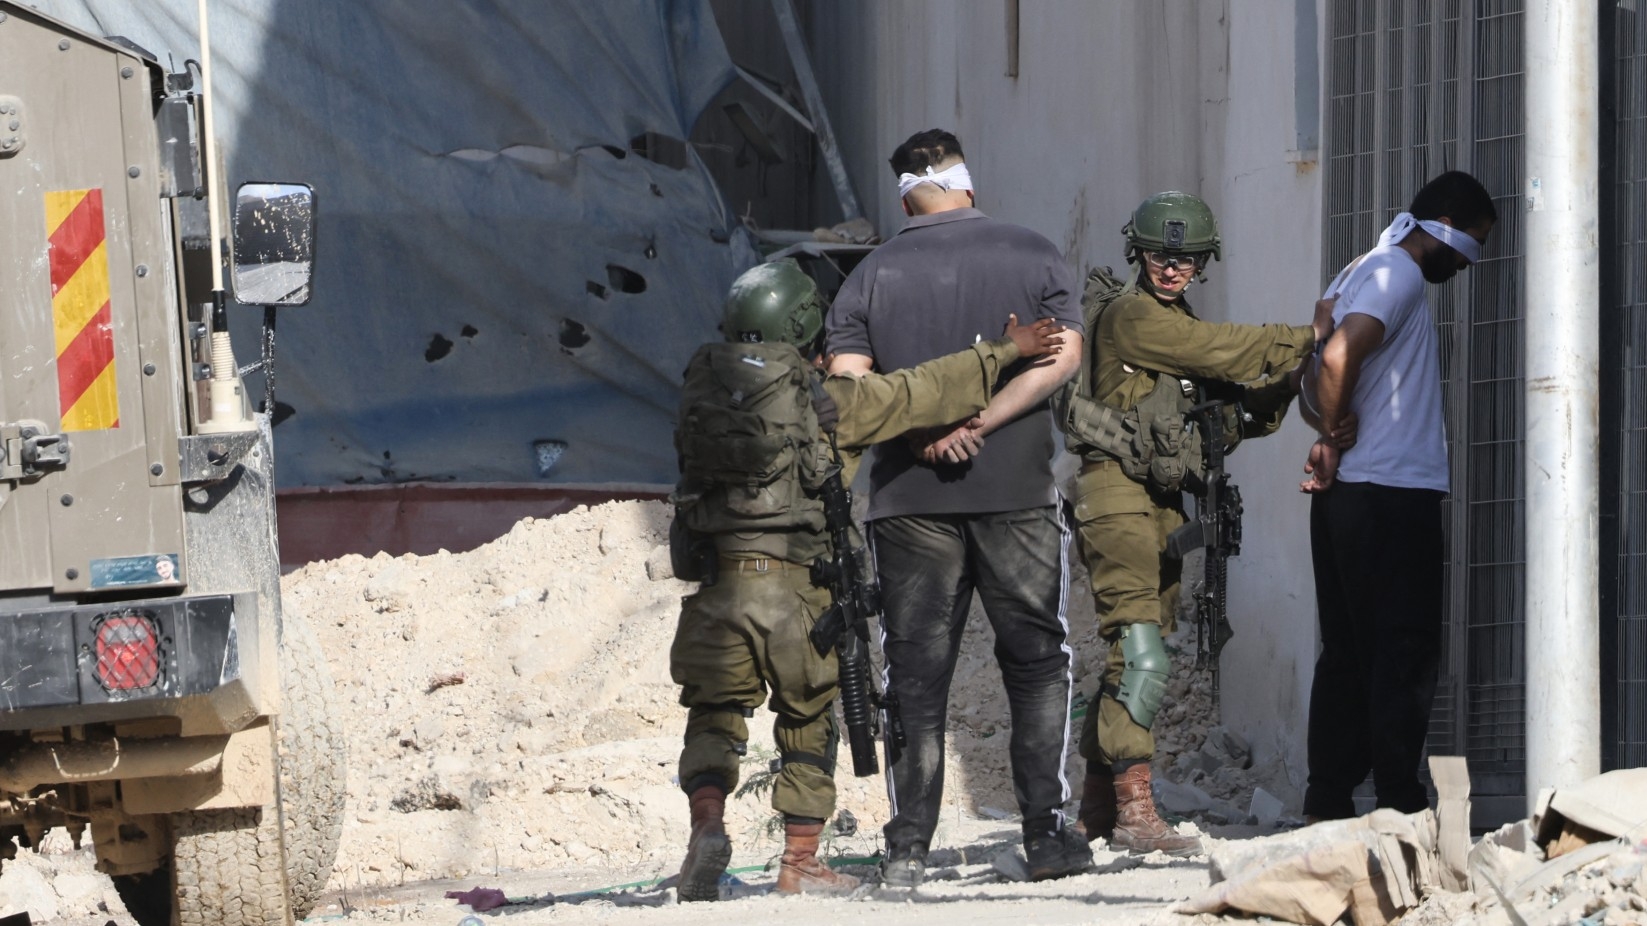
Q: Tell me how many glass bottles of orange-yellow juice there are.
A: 0